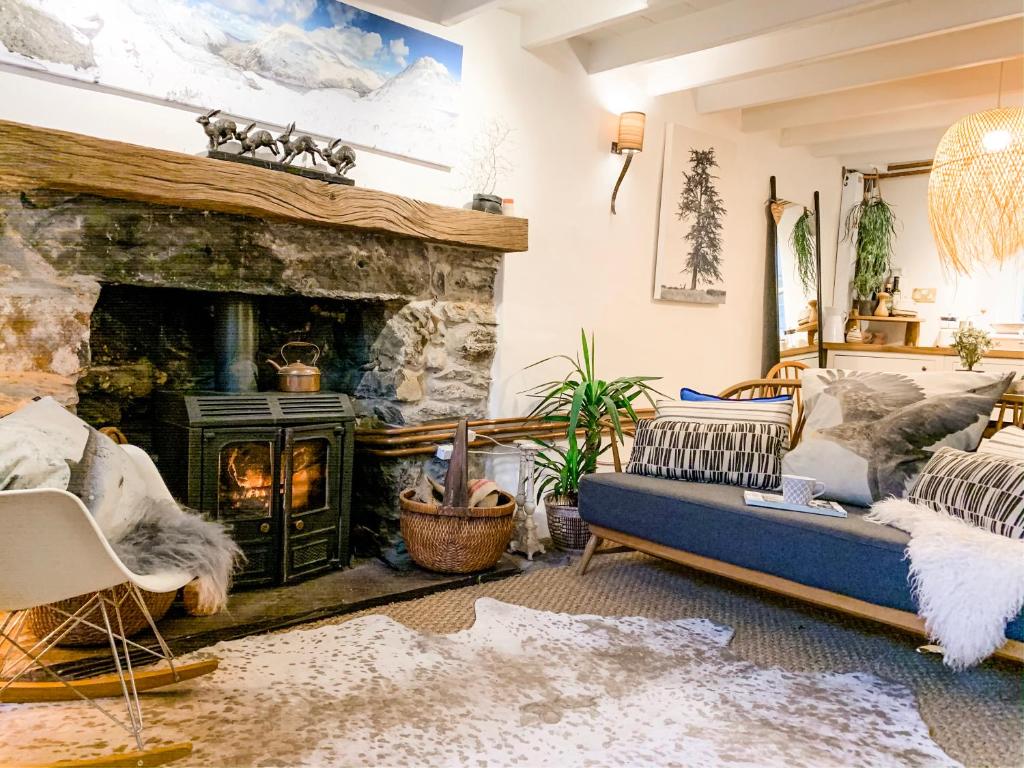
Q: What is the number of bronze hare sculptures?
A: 4